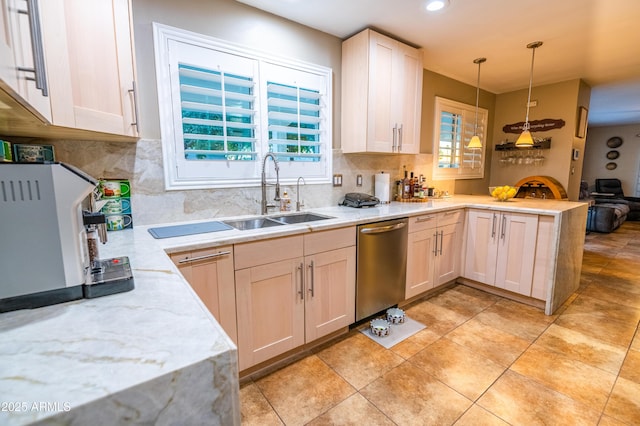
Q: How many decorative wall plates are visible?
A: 3